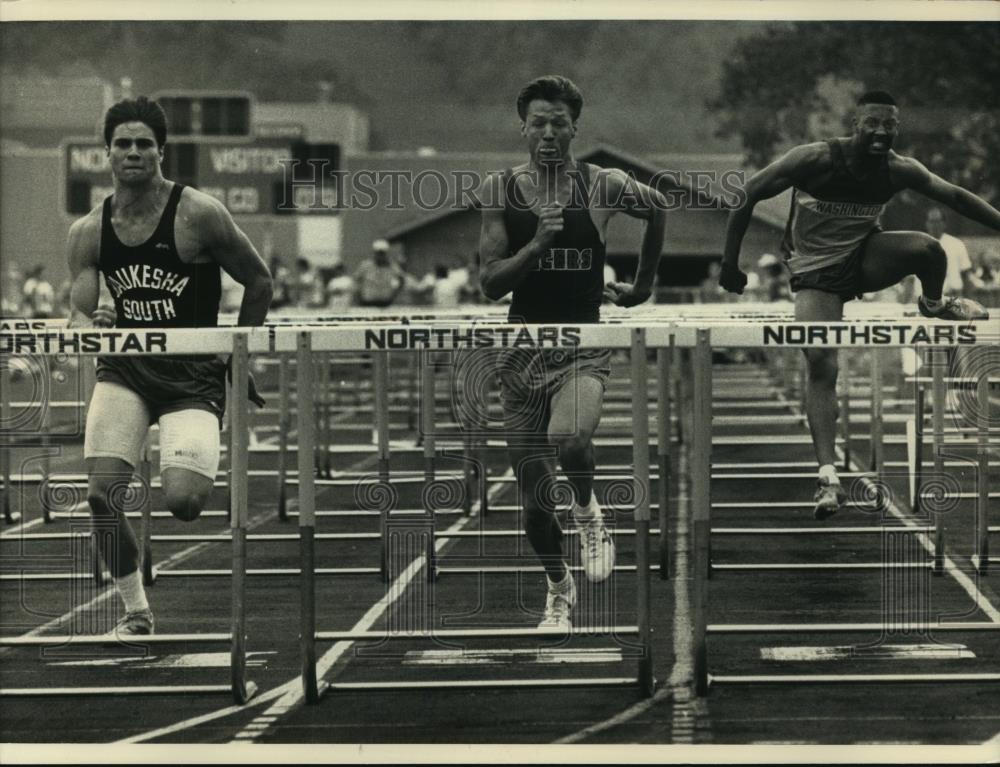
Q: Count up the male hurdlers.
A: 3